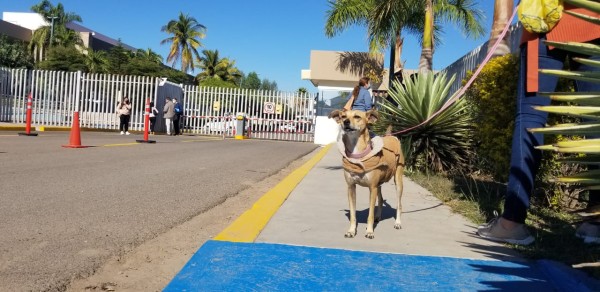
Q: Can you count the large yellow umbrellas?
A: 0